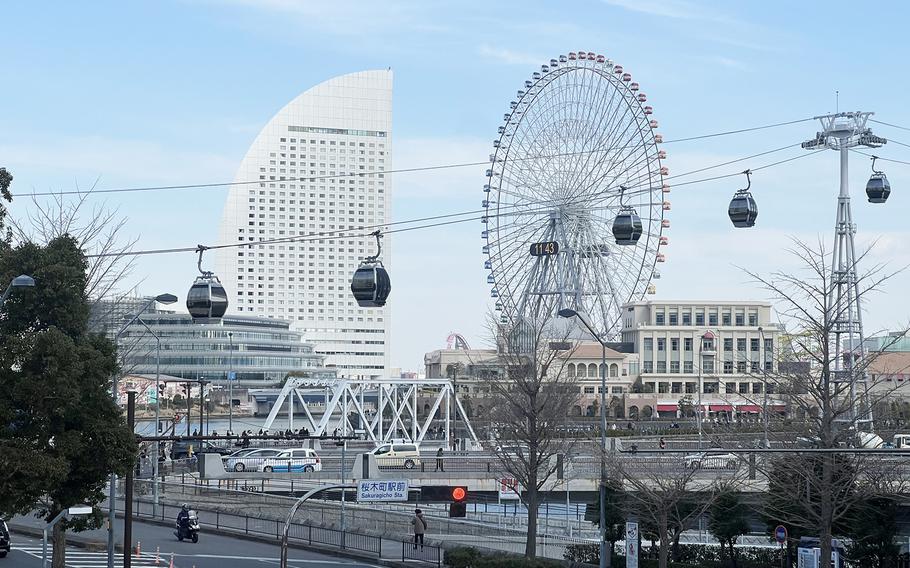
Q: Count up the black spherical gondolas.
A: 5